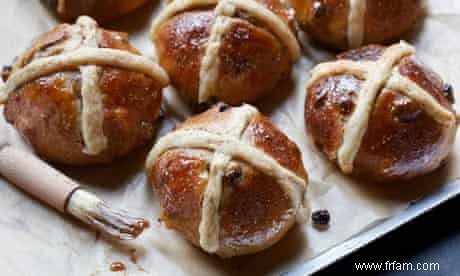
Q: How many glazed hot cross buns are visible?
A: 6